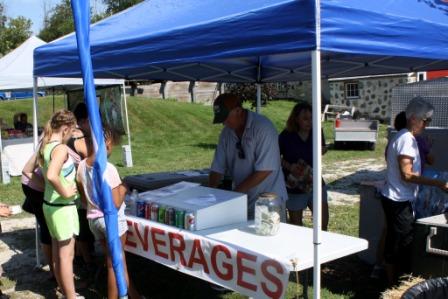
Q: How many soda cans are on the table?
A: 7